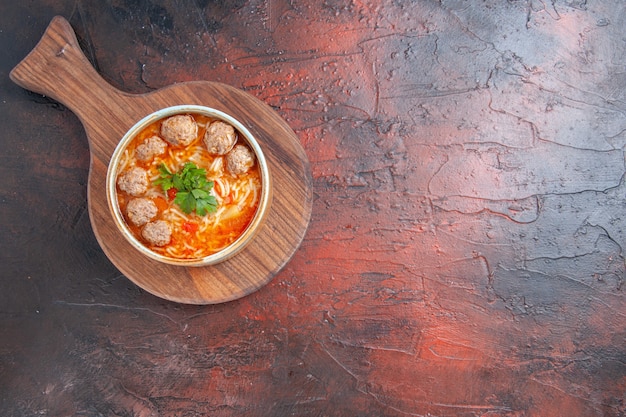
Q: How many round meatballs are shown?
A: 7